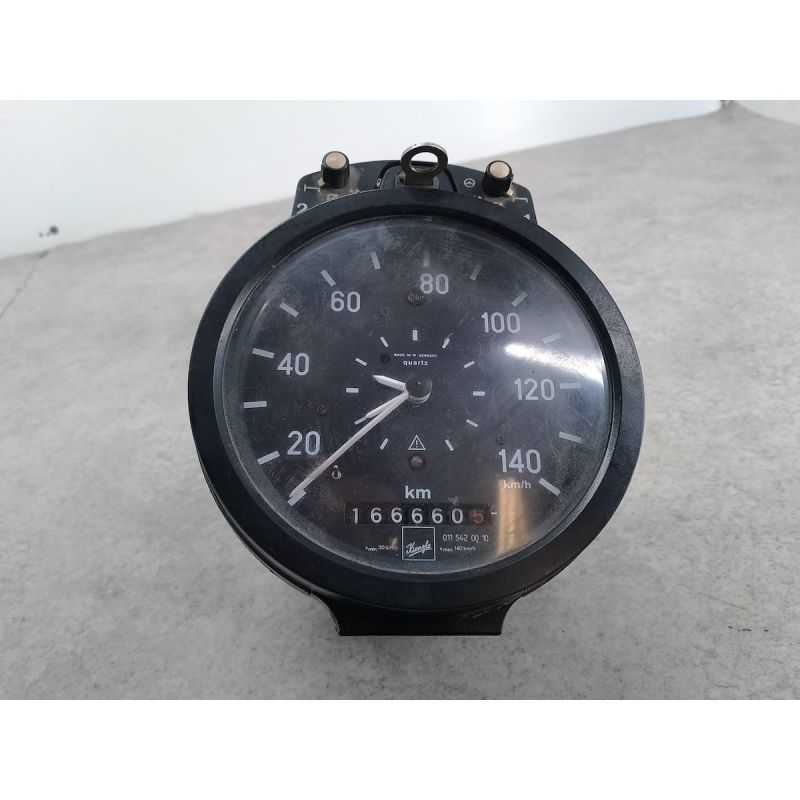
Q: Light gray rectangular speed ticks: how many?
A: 14